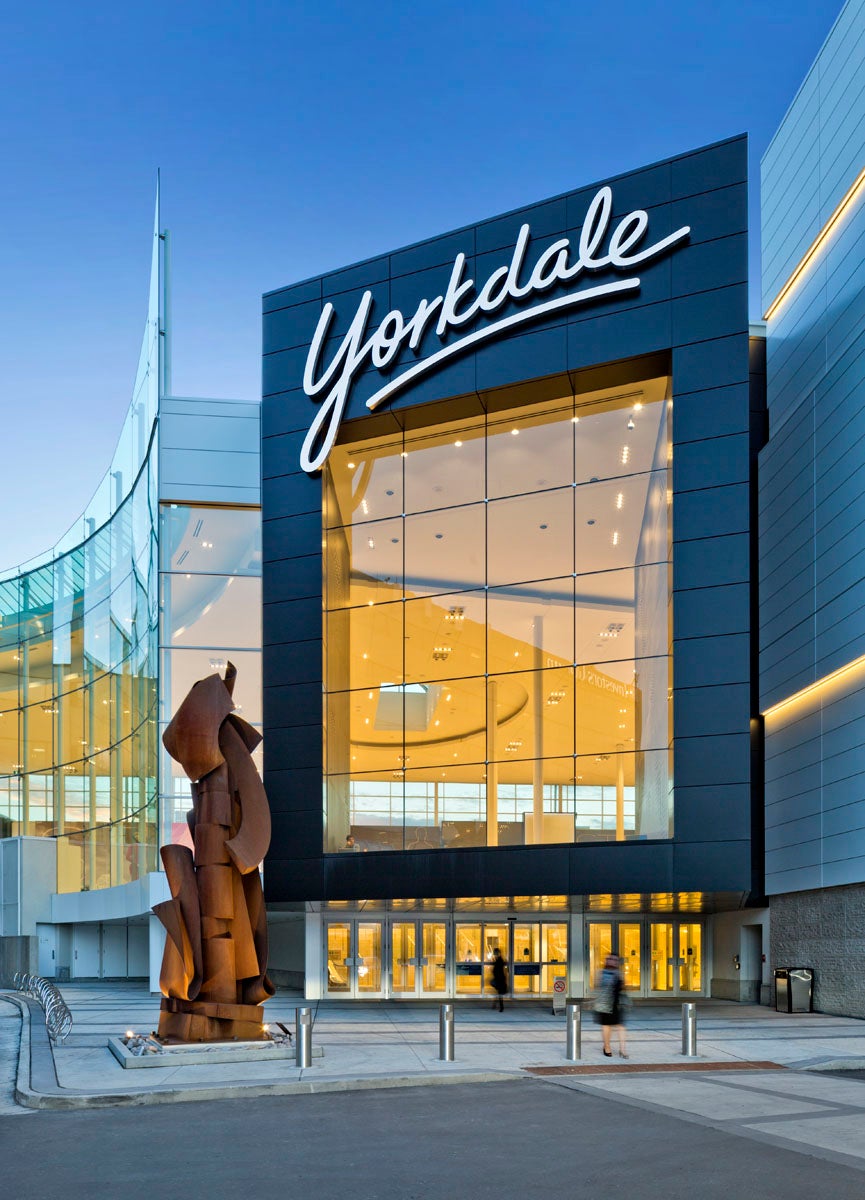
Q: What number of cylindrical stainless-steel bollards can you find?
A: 4